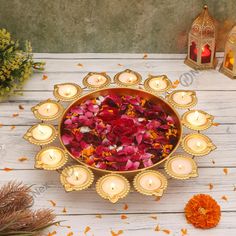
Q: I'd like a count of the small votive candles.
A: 14